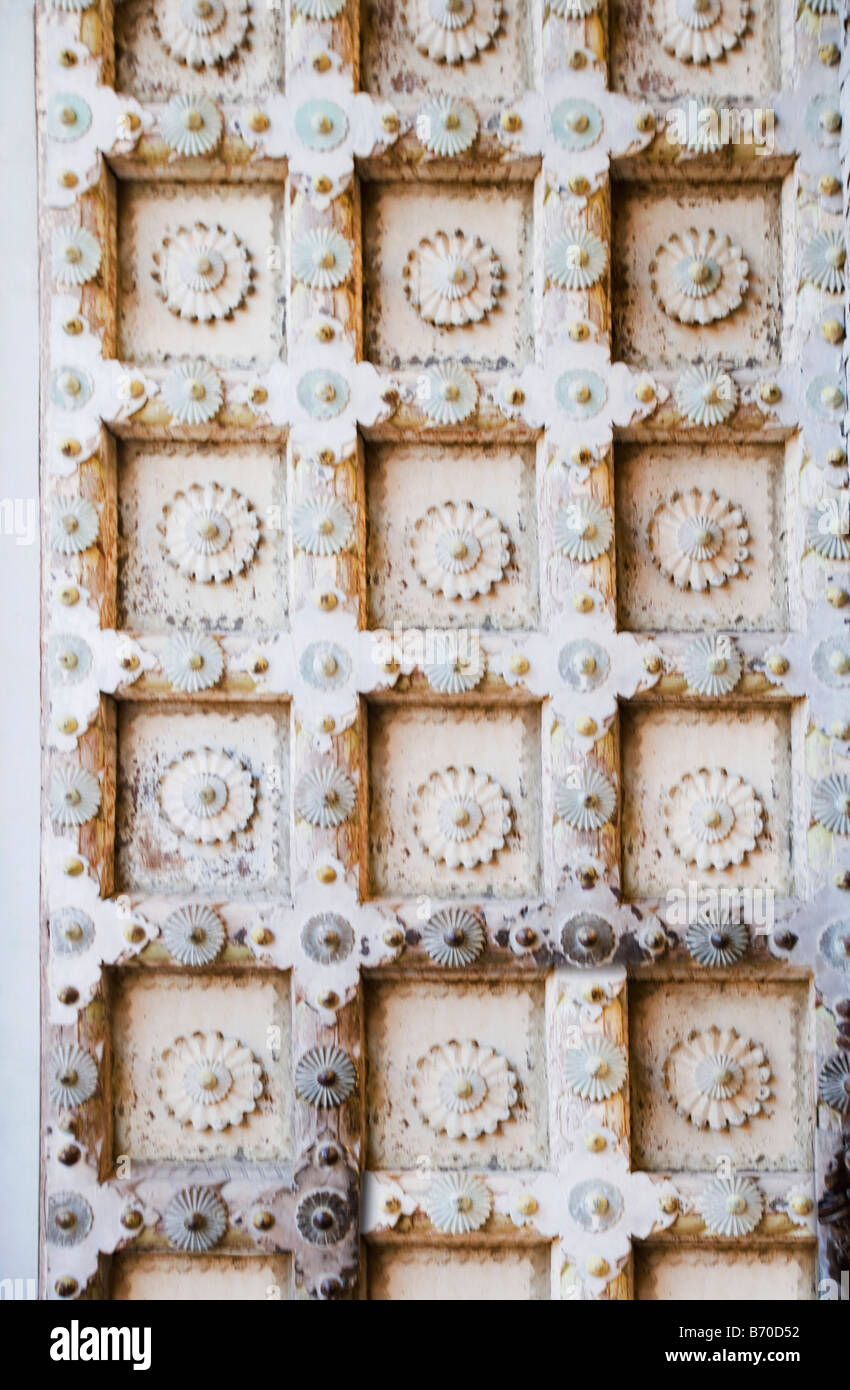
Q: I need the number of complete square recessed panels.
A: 12